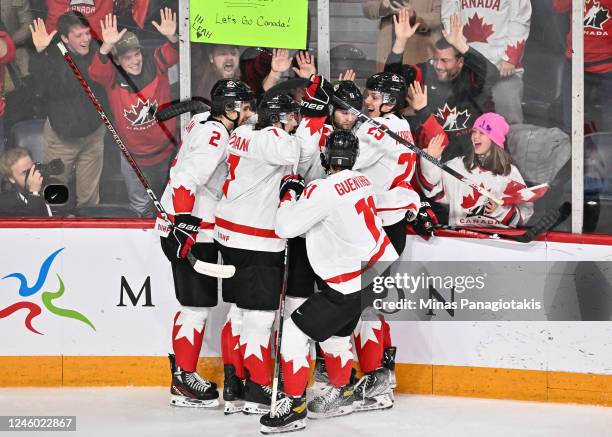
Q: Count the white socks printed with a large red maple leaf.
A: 6